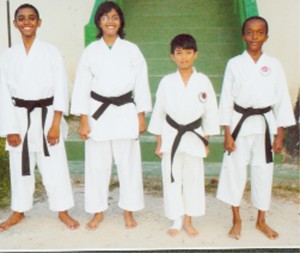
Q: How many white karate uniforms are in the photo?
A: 4